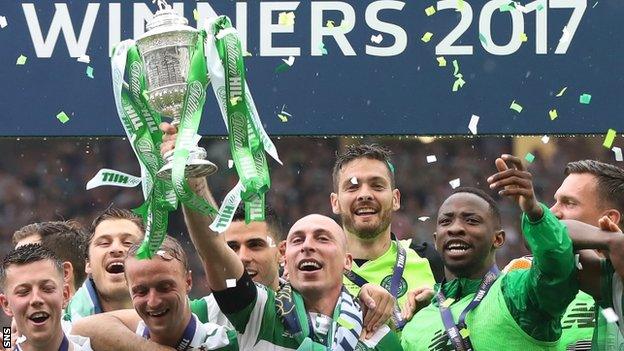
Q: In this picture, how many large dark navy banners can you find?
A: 1